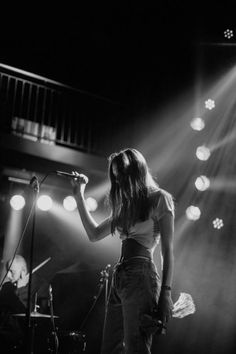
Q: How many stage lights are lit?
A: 11